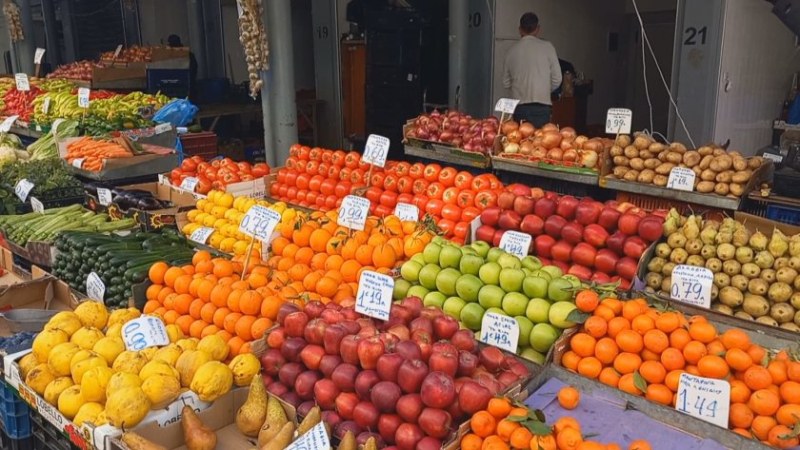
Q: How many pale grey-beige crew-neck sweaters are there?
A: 1